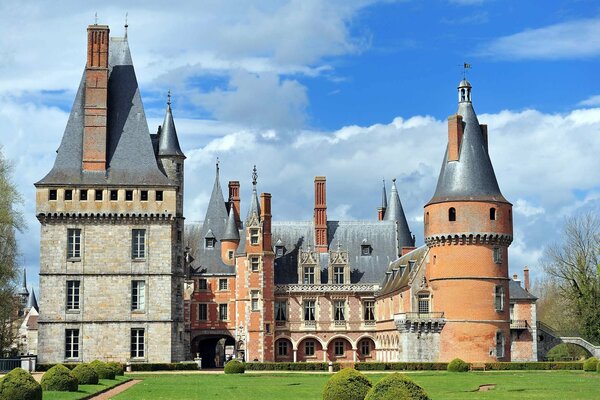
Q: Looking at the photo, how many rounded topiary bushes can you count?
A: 10